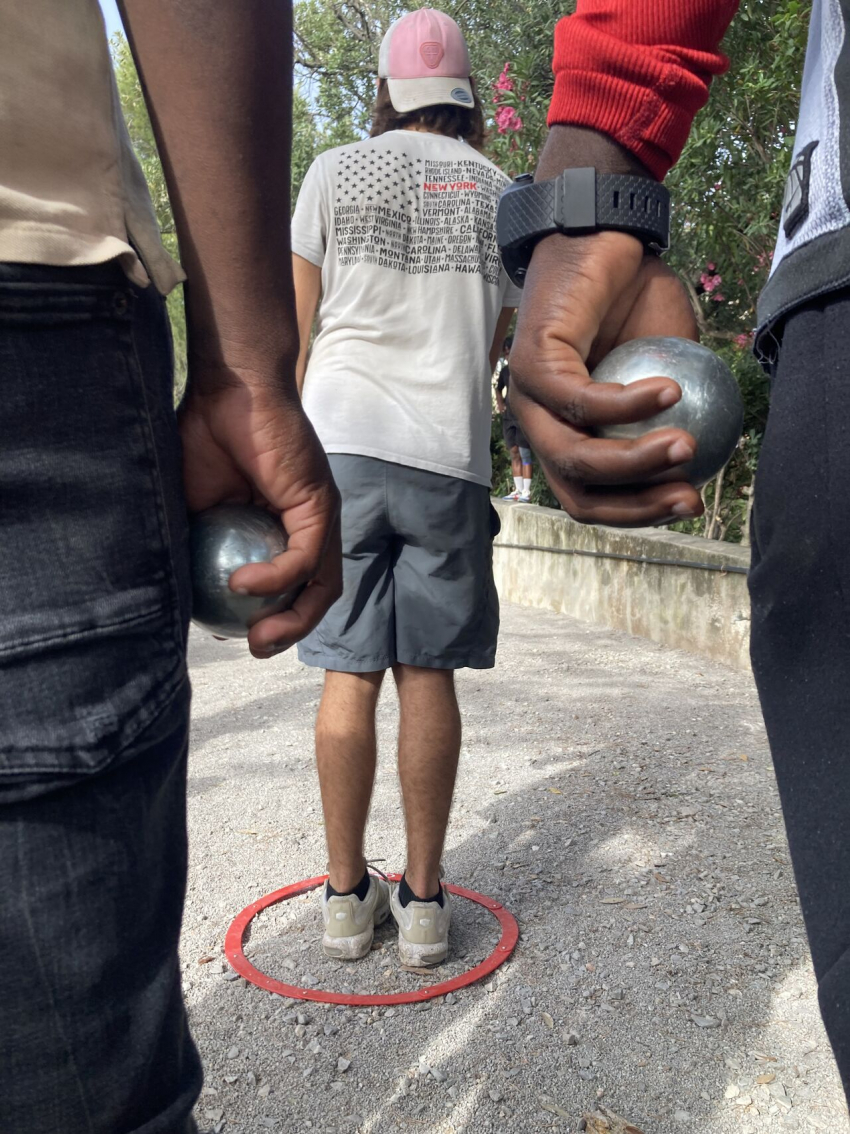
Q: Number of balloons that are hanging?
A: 0